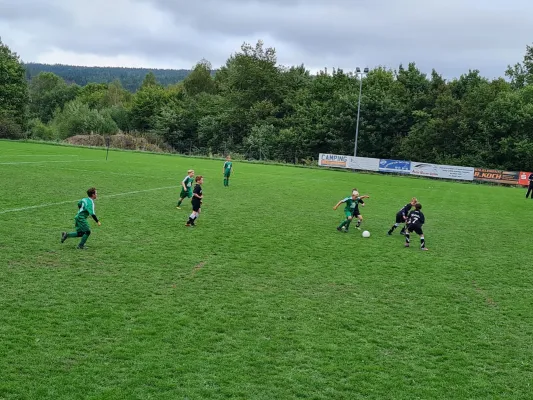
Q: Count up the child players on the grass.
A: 8